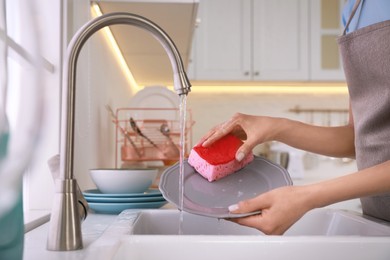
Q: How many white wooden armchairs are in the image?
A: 0